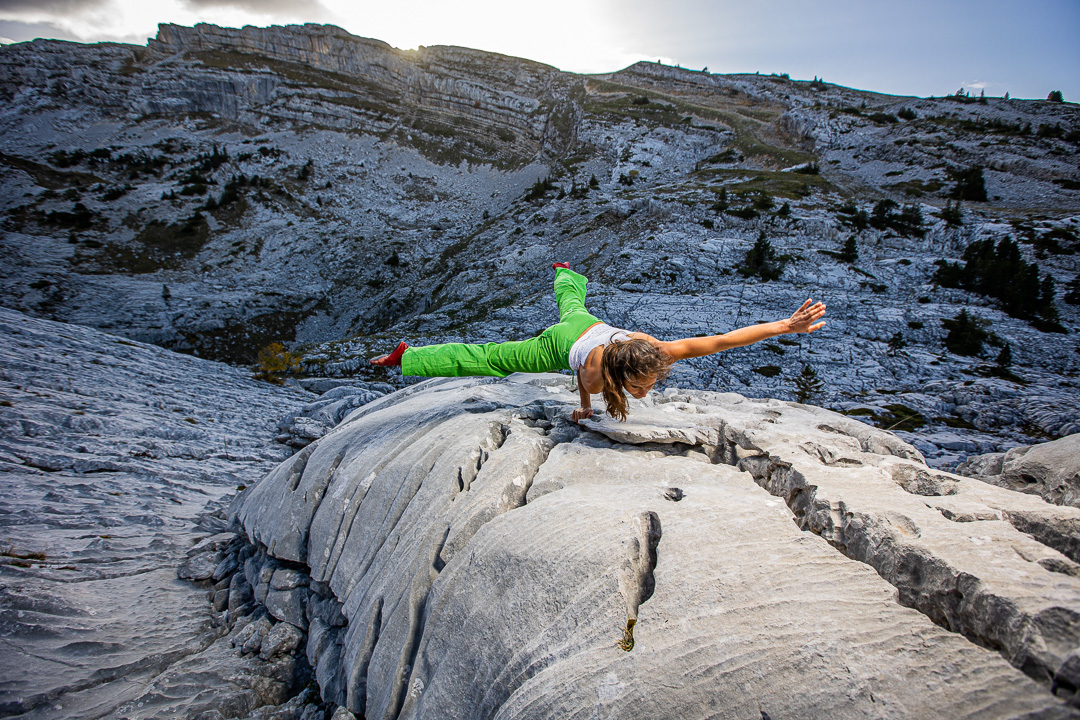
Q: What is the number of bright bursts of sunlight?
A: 1